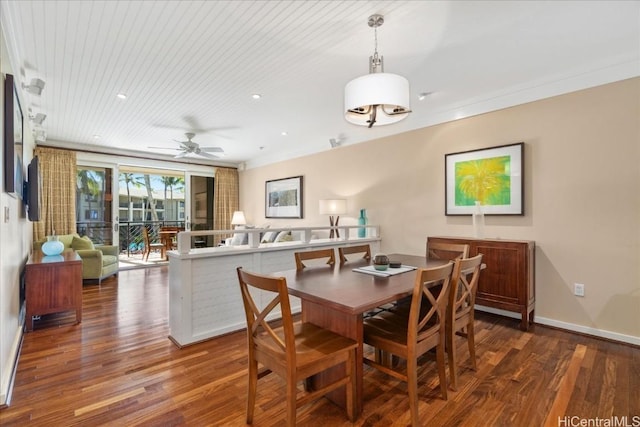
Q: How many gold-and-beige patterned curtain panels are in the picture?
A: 2